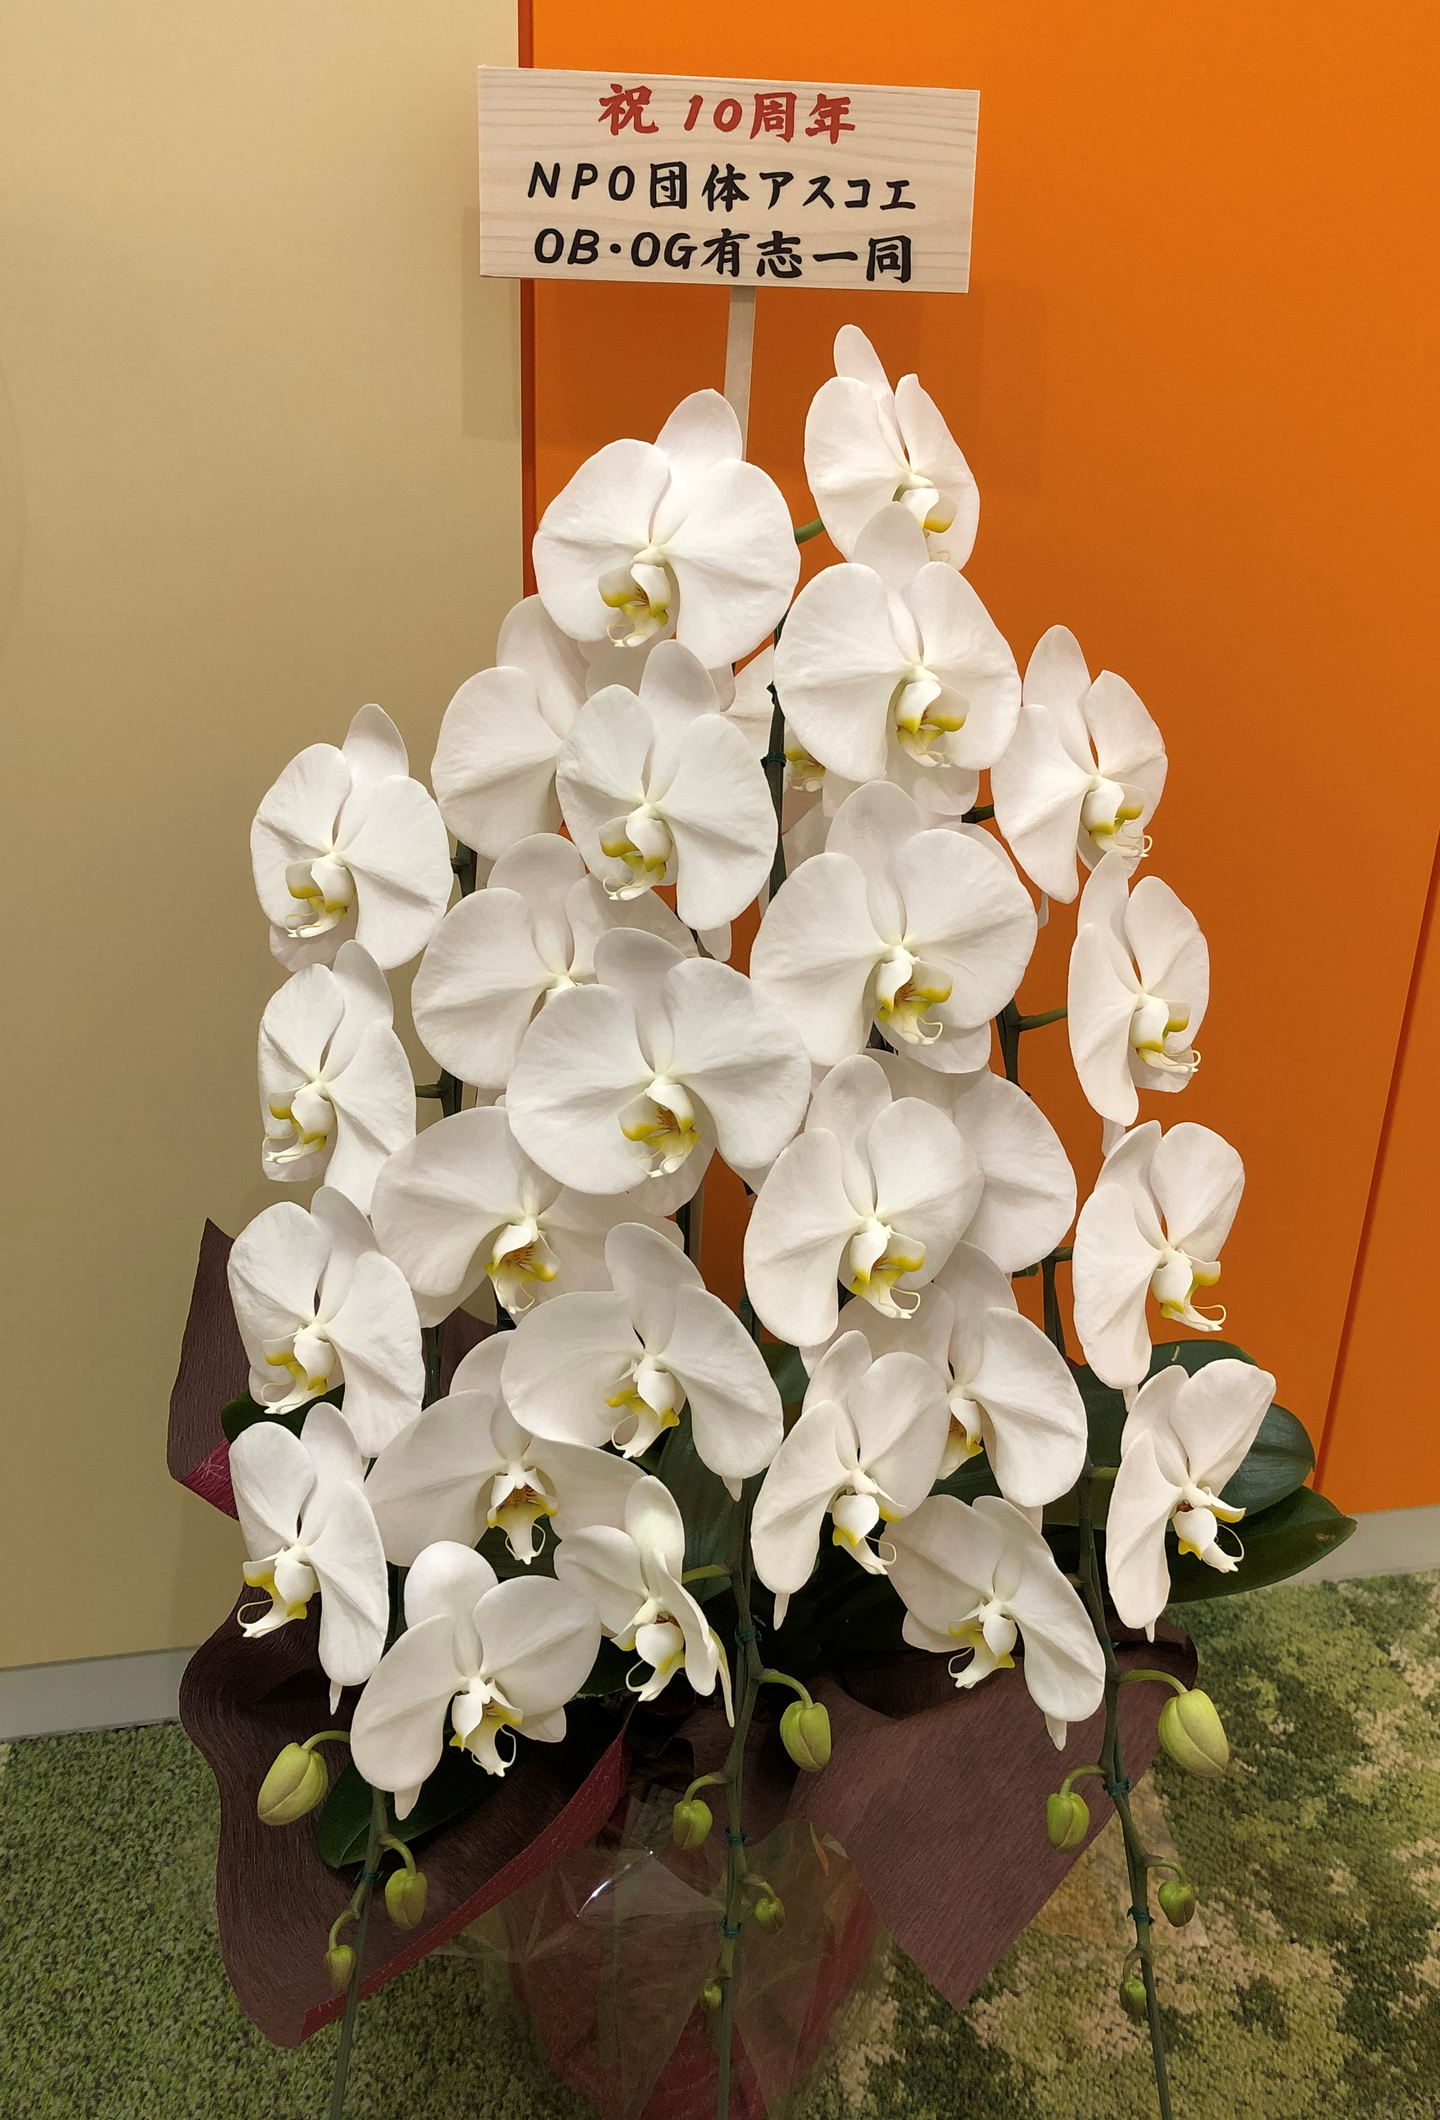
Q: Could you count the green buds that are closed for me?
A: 11